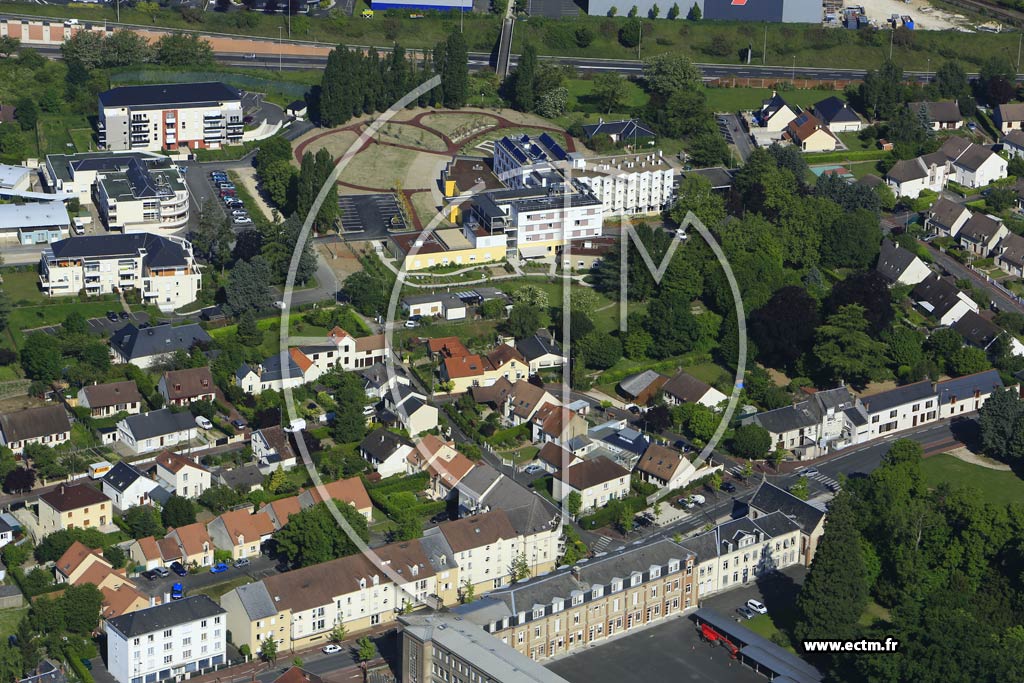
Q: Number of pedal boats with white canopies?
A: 0